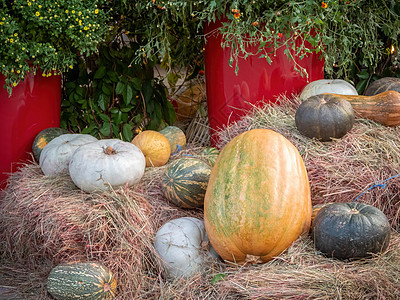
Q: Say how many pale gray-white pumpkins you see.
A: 4